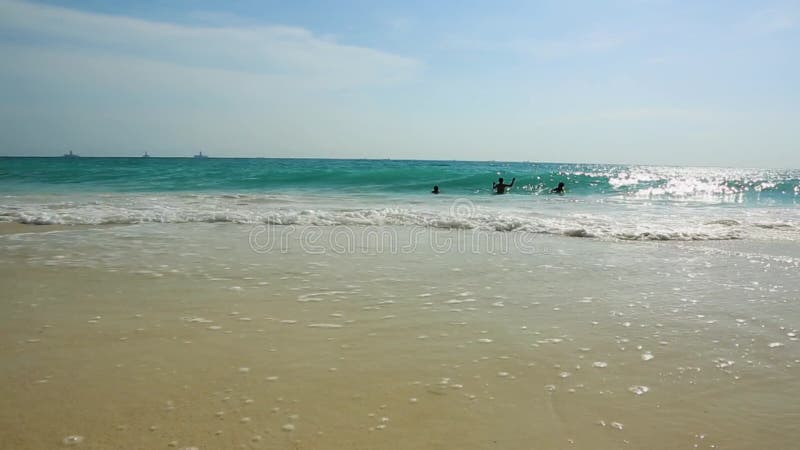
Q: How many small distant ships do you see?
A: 3